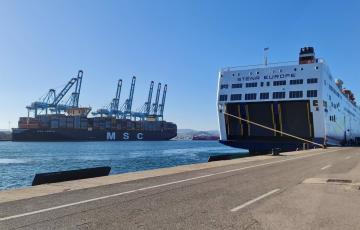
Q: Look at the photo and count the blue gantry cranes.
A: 7